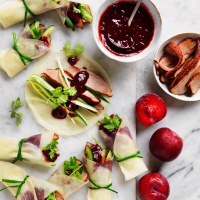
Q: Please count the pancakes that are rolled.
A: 8